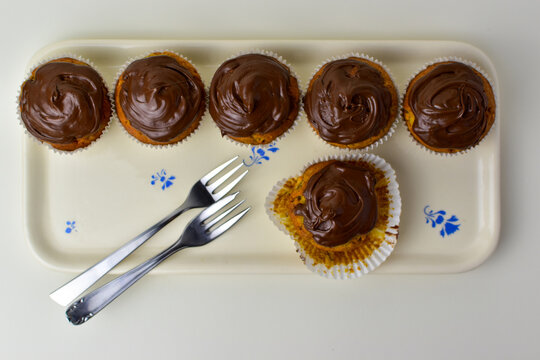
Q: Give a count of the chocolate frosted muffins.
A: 6